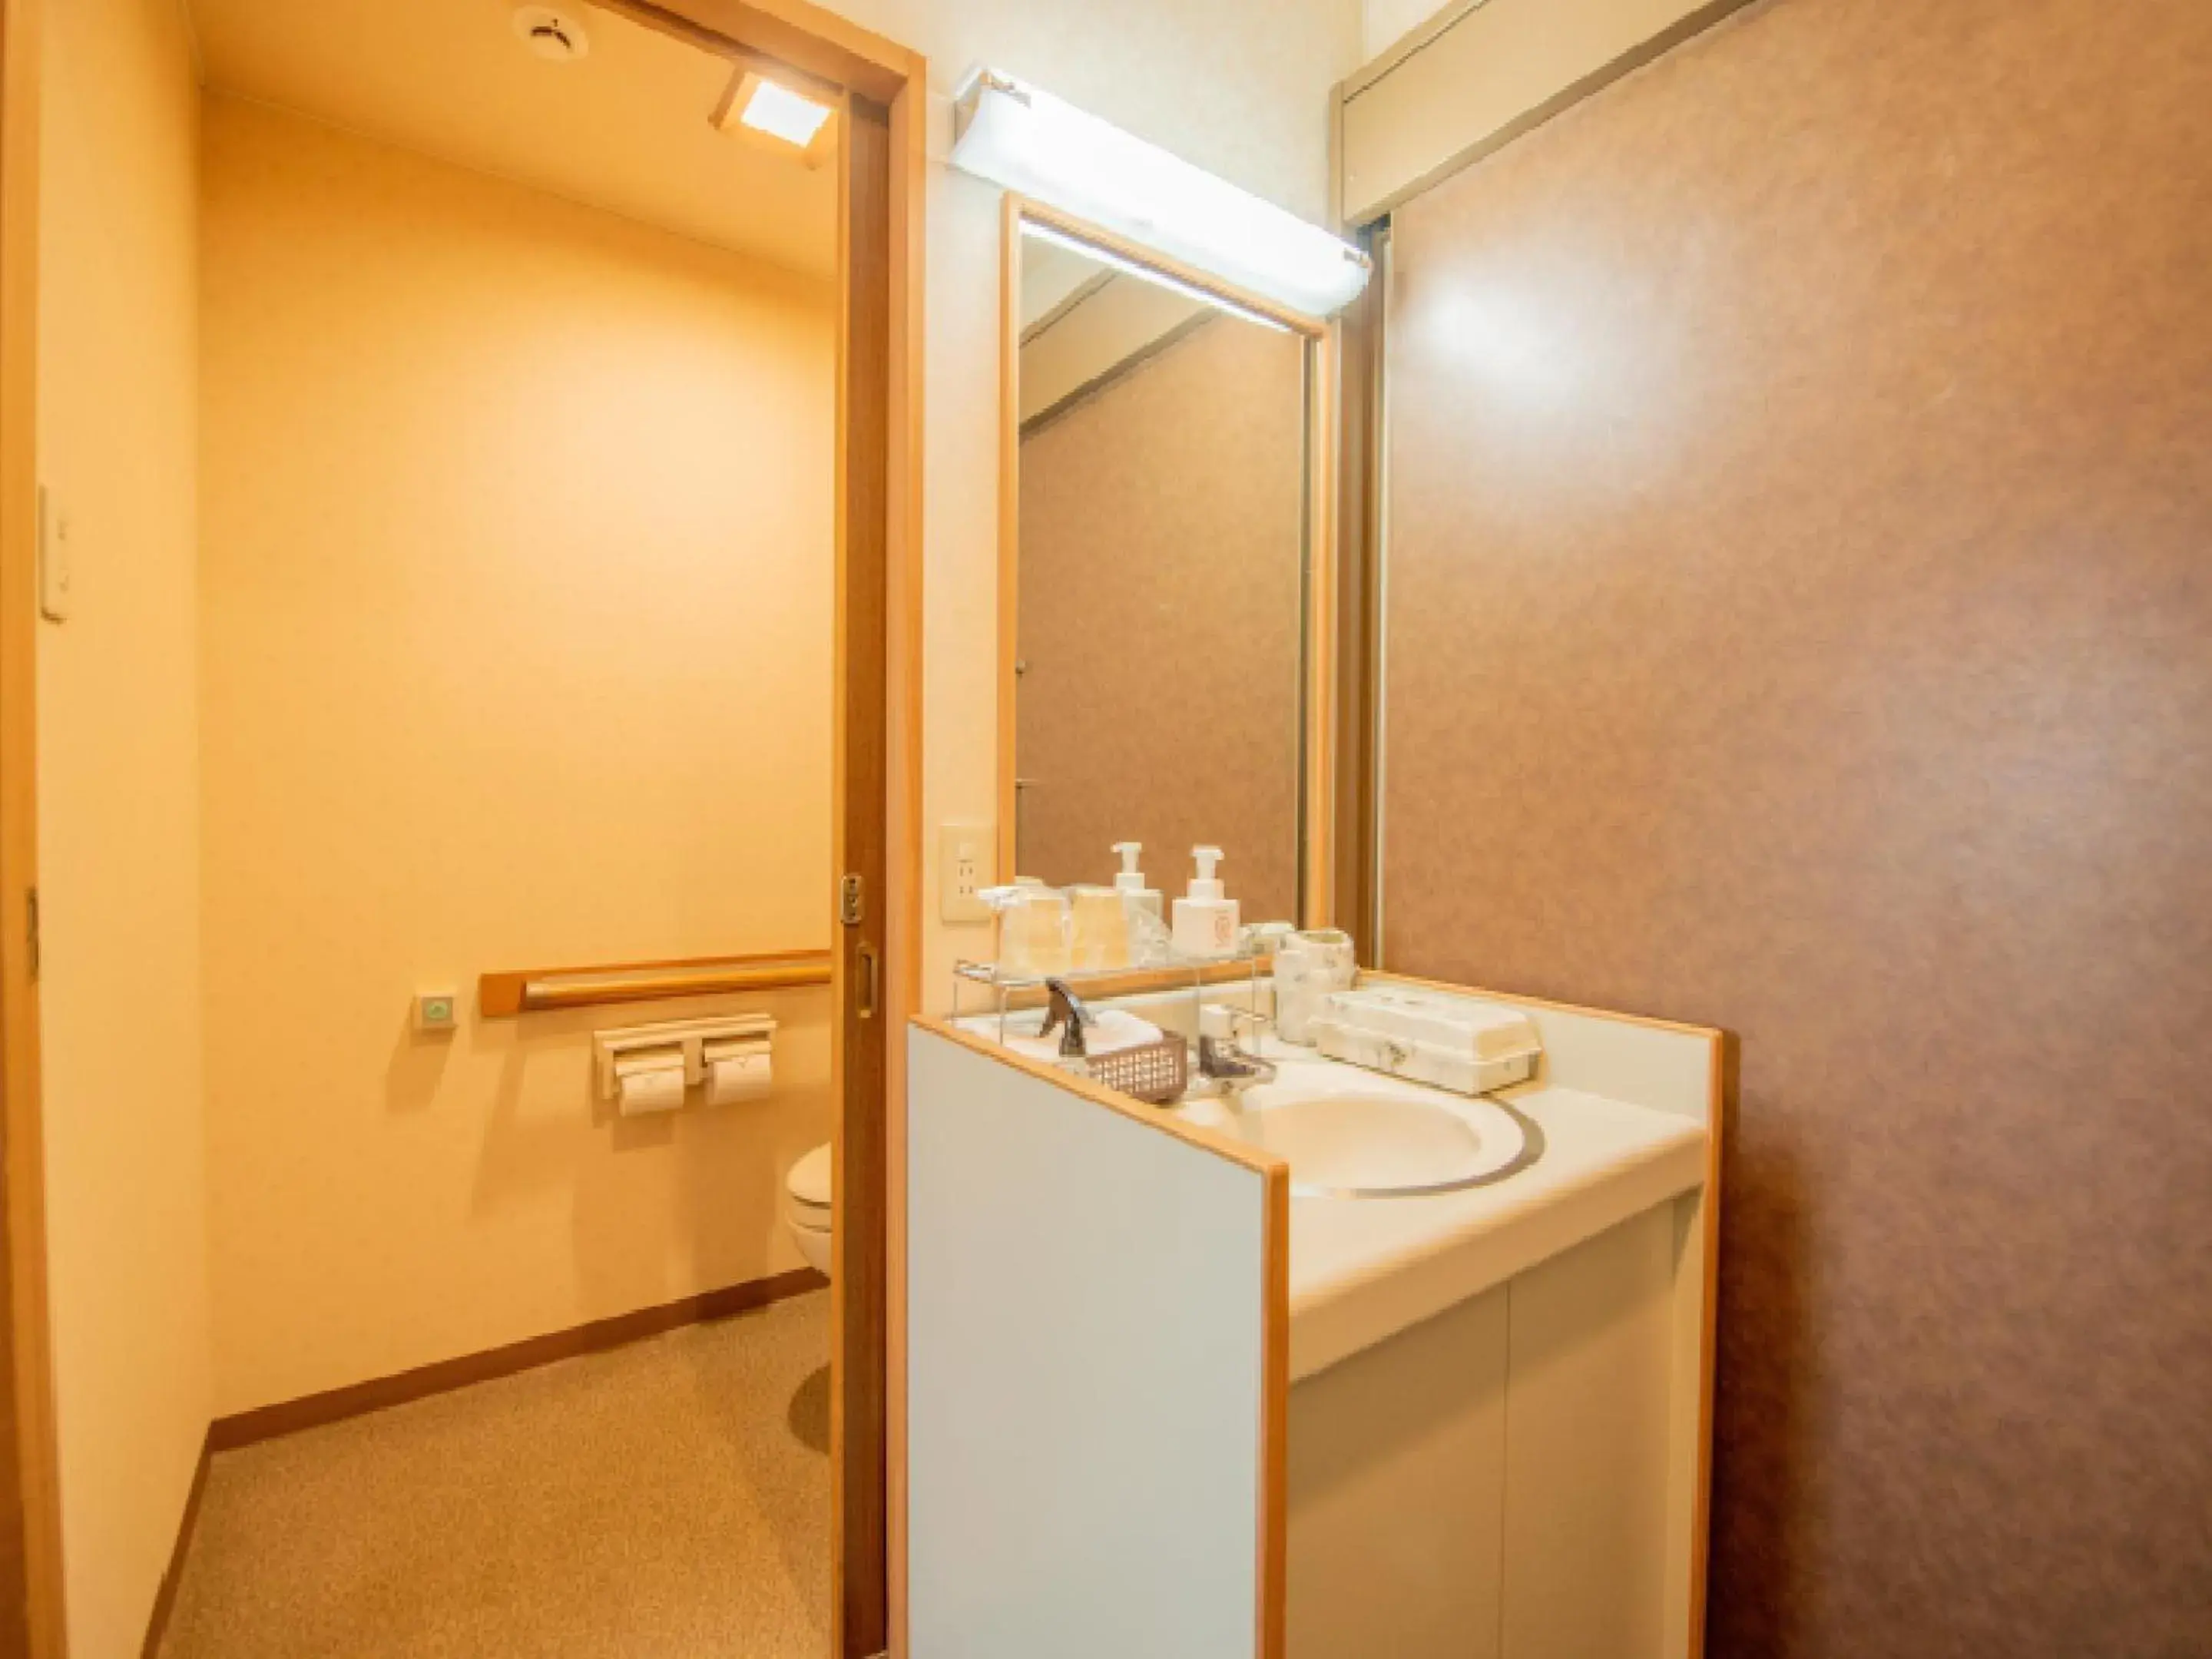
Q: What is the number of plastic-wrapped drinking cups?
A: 2